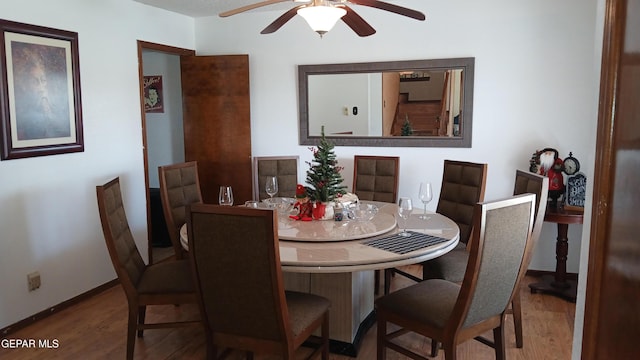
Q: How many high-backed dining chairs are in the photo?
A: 8